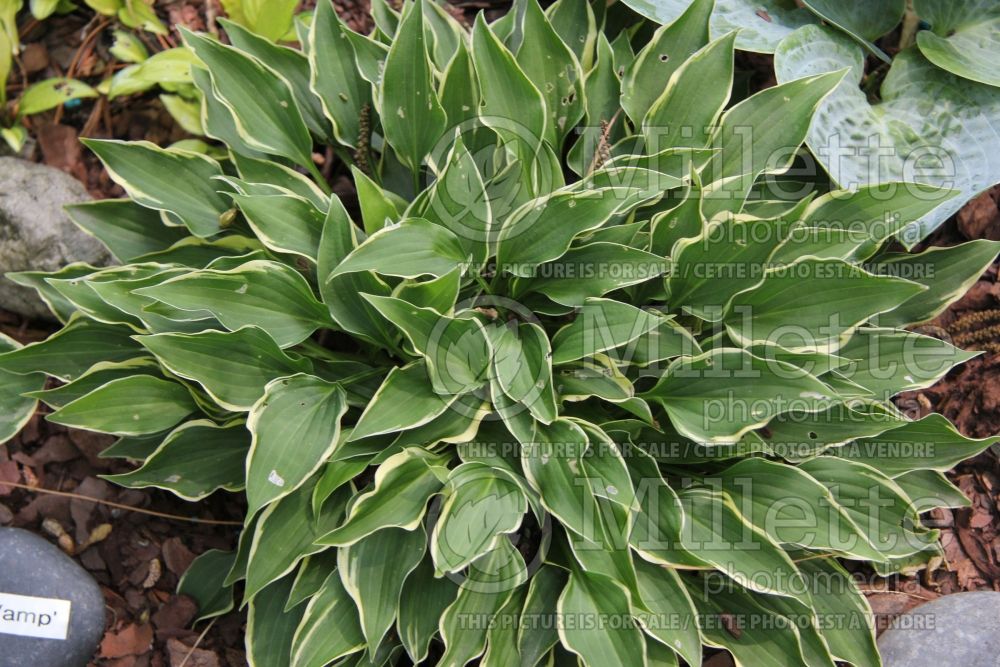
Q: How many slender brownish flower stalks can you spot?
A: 2